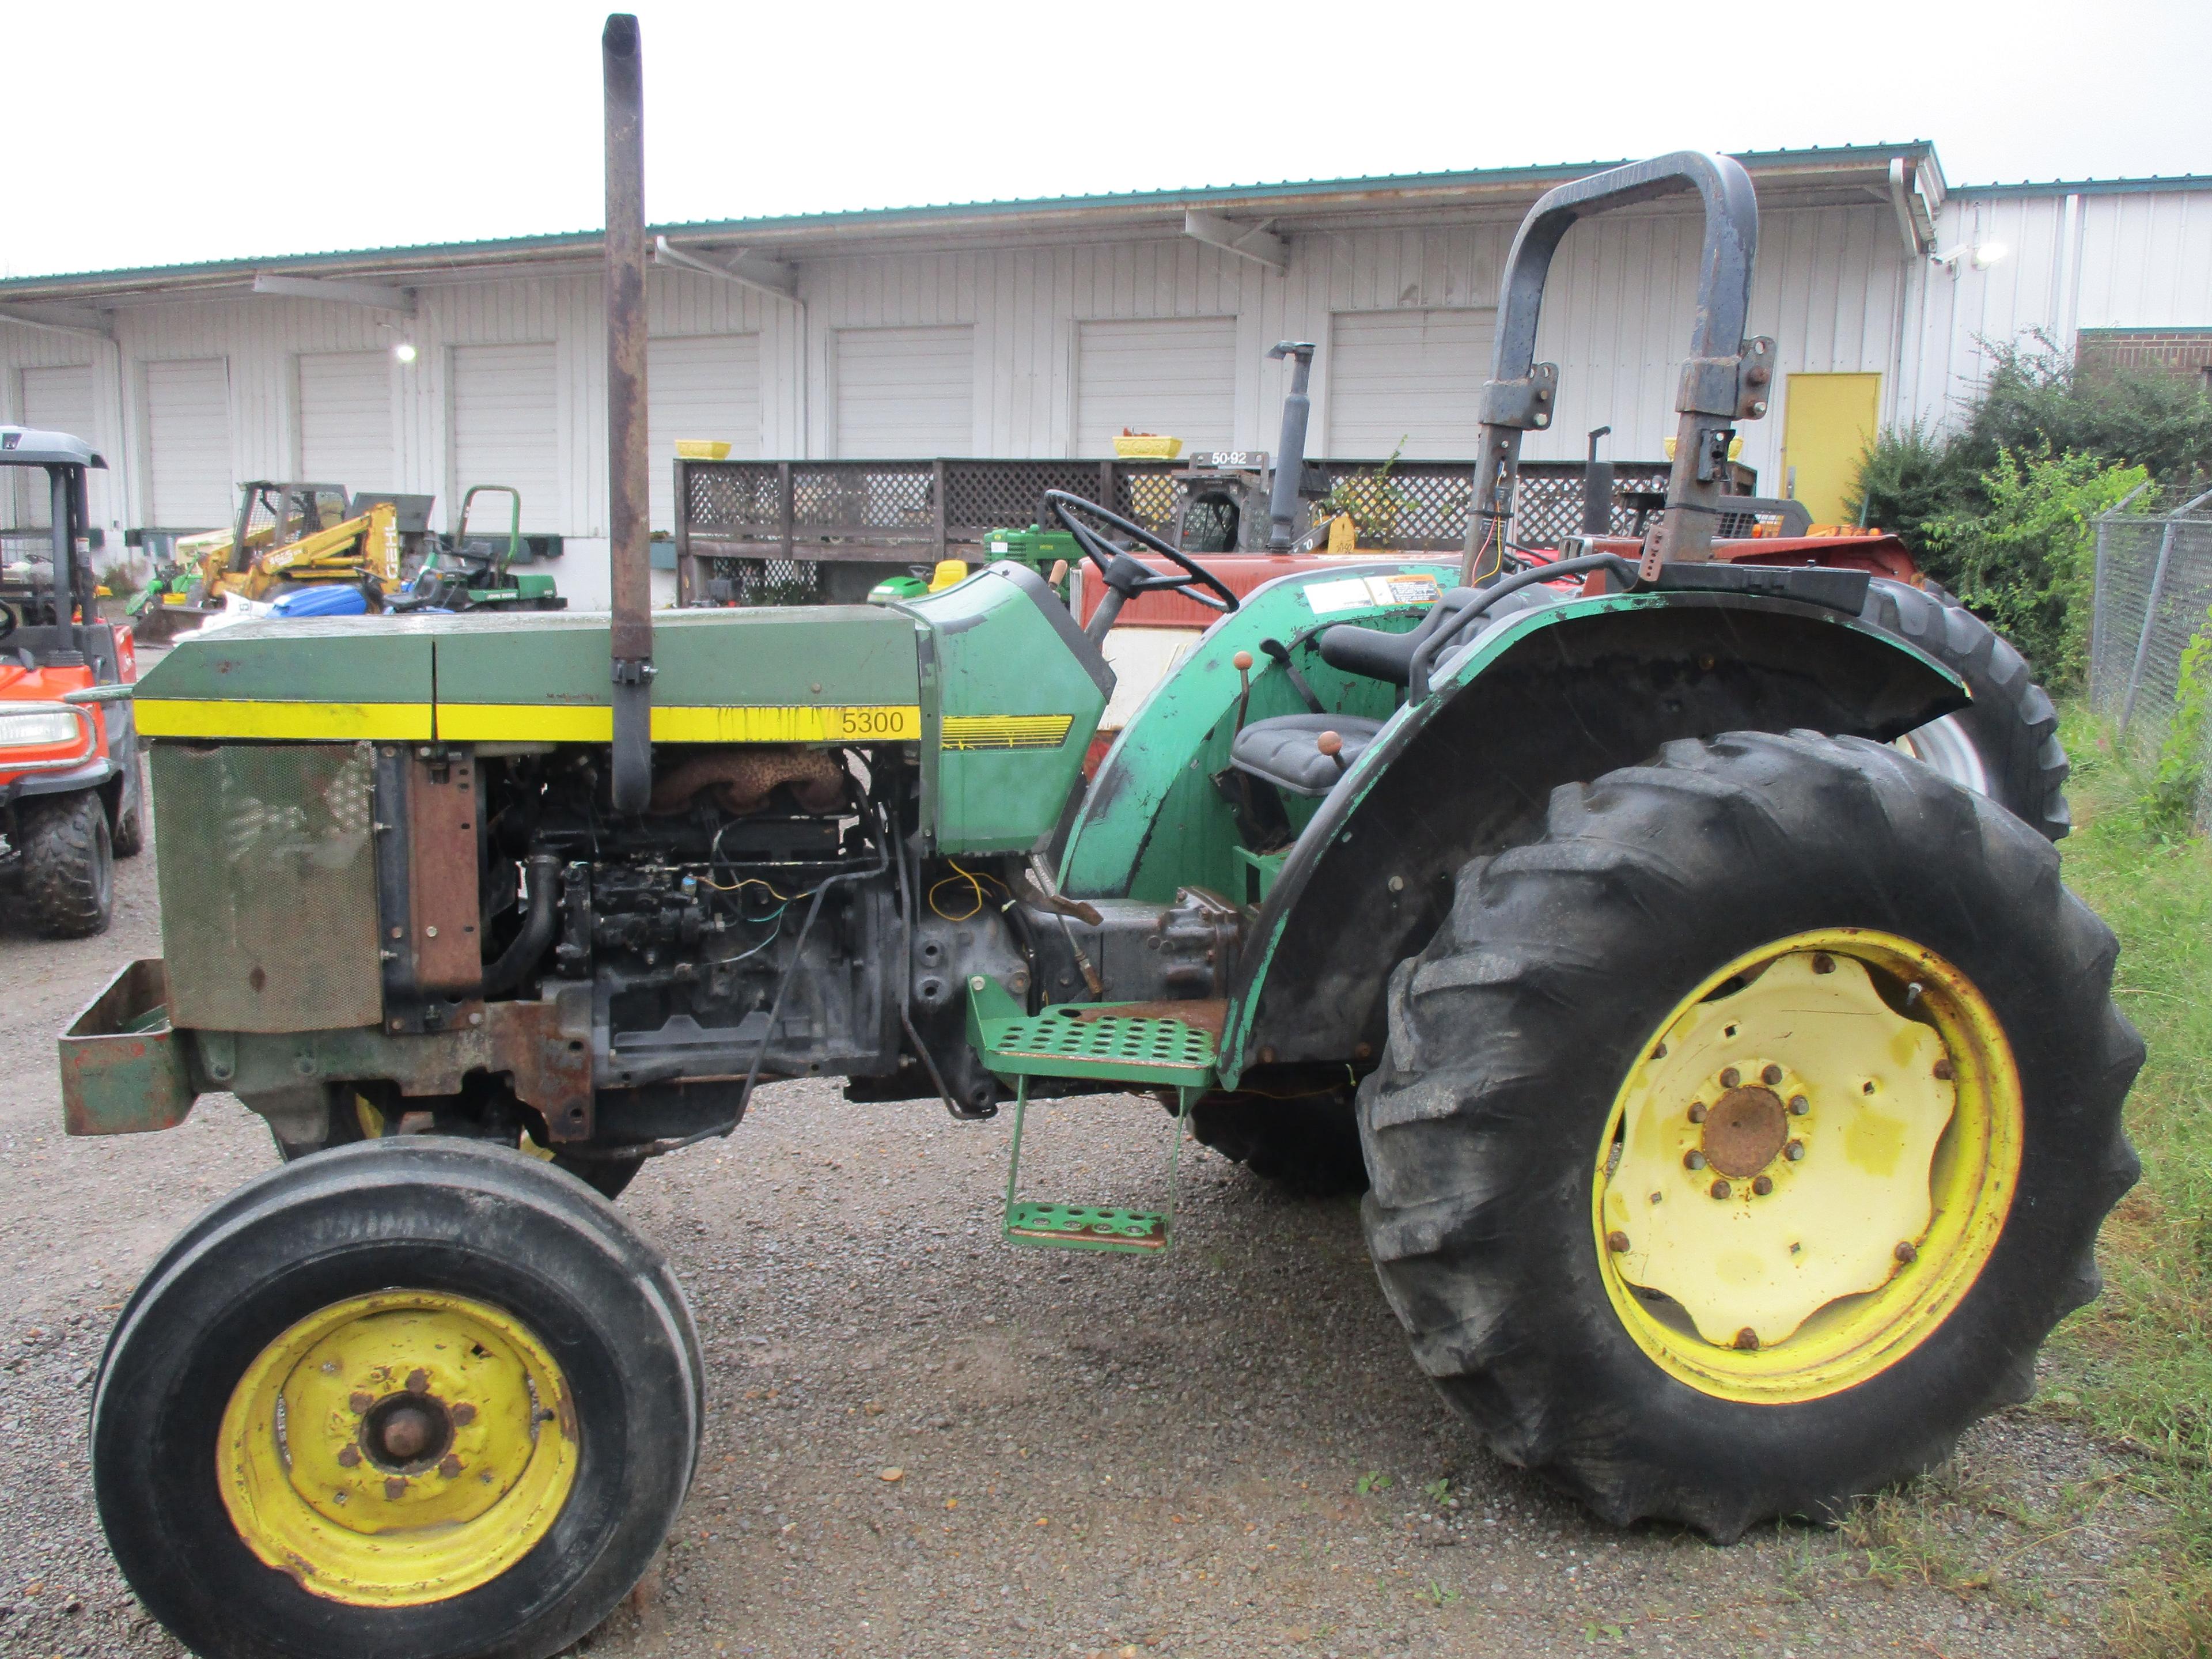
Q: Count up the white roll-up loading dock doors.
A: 8